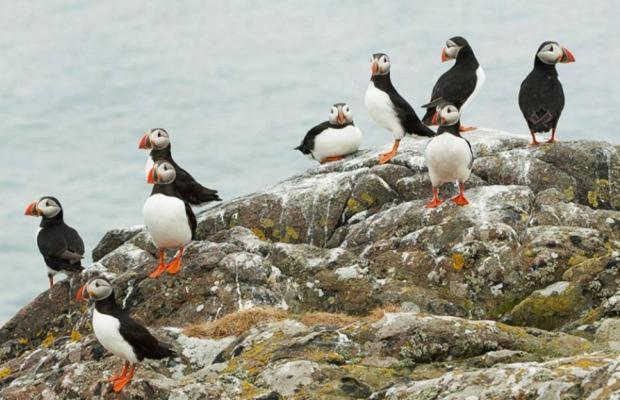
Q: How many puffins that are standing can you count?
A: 8